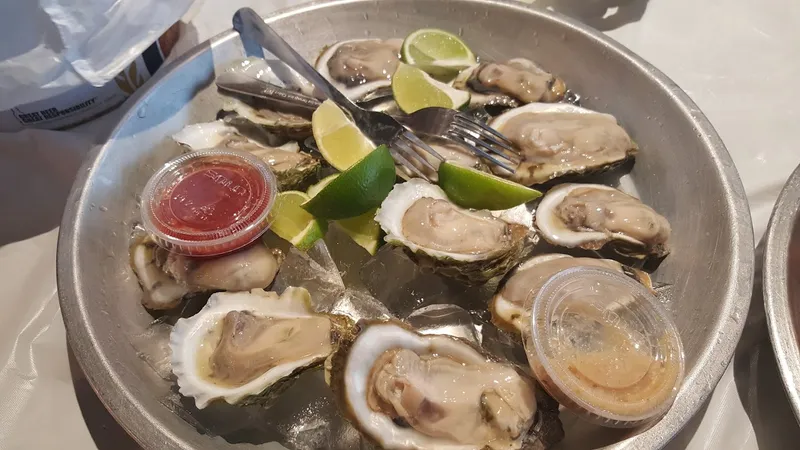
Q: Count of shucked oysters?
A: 12